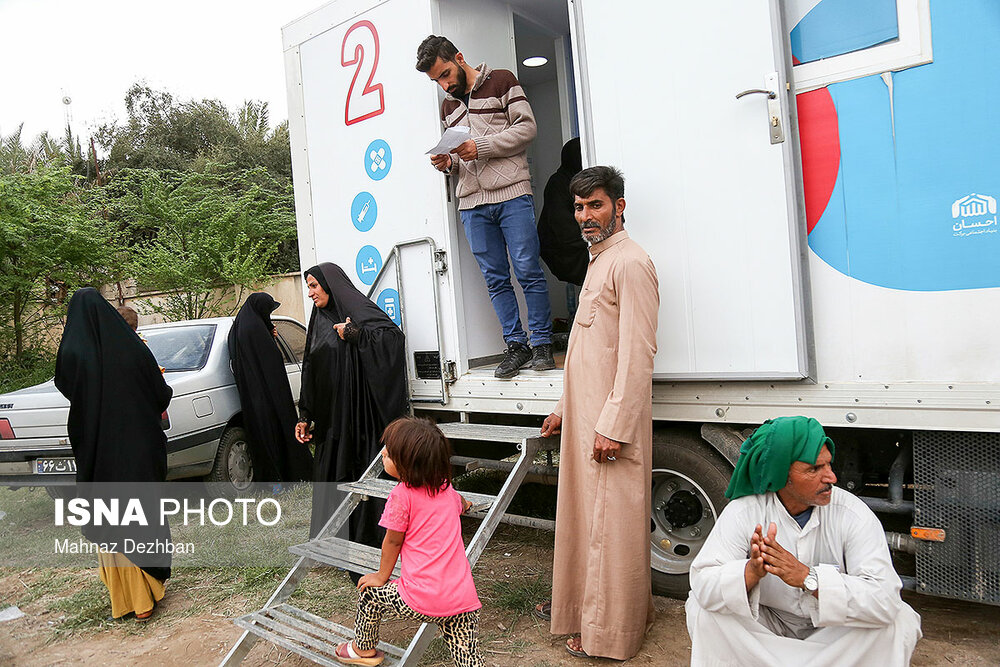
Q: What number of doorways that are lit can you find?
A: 1